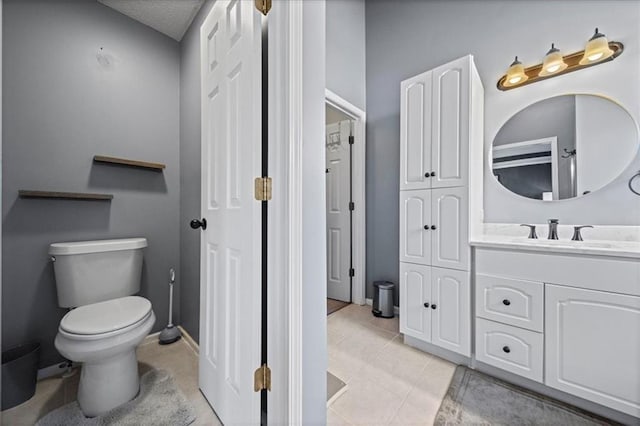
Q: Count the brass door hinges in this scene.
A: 3